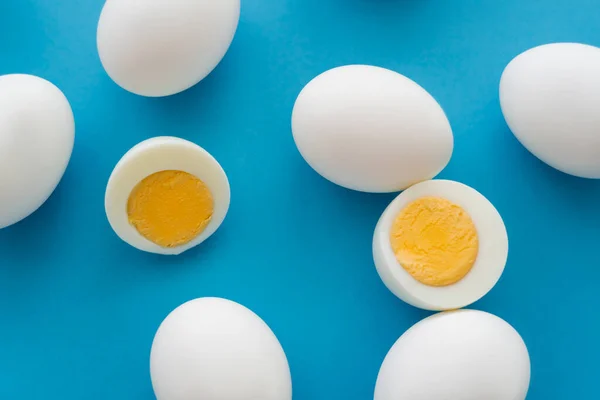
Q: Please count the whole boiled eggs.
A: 6